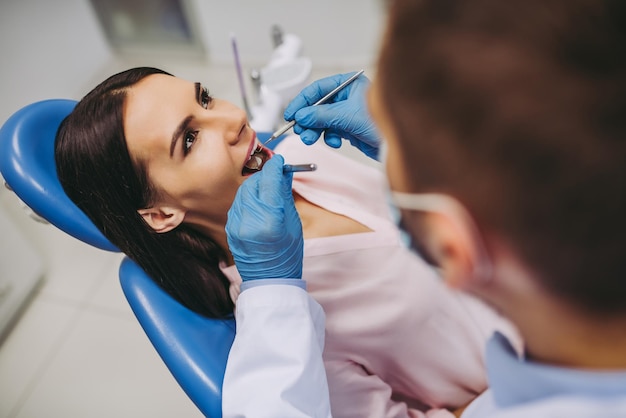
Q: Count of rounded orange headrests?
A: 0